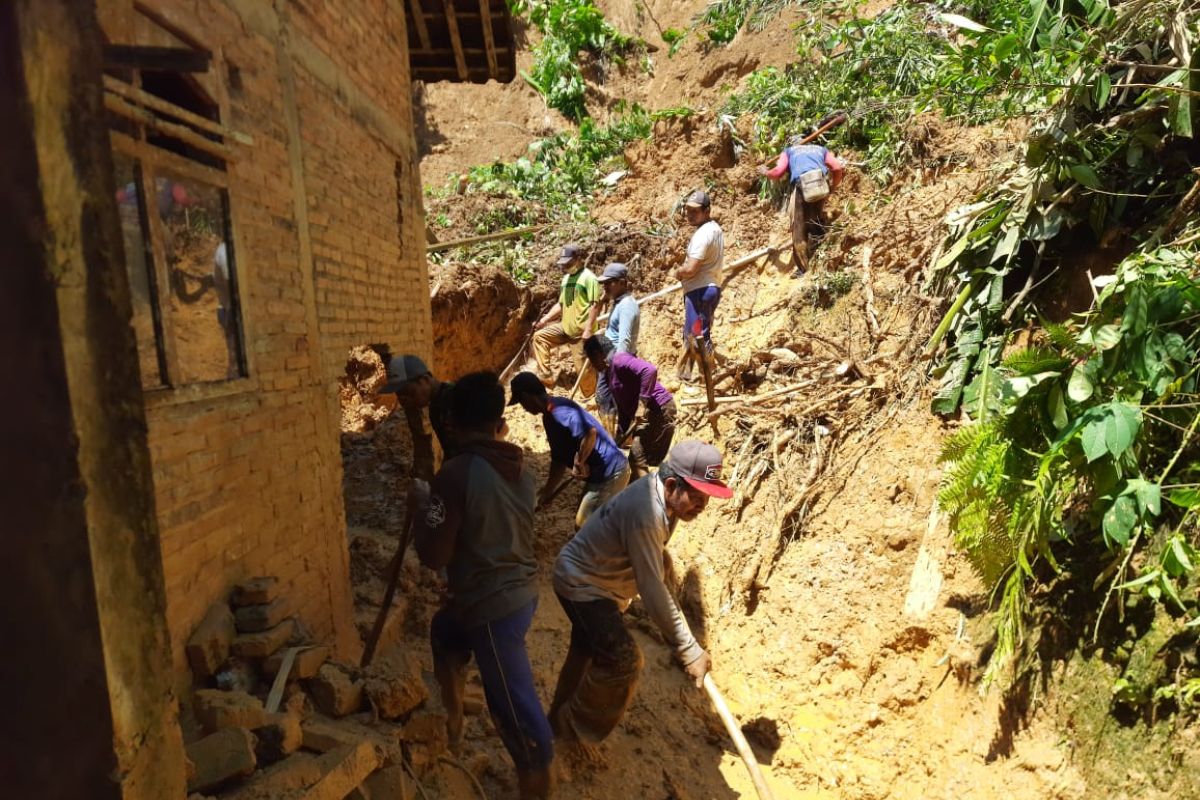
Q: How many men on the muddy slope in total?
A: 9